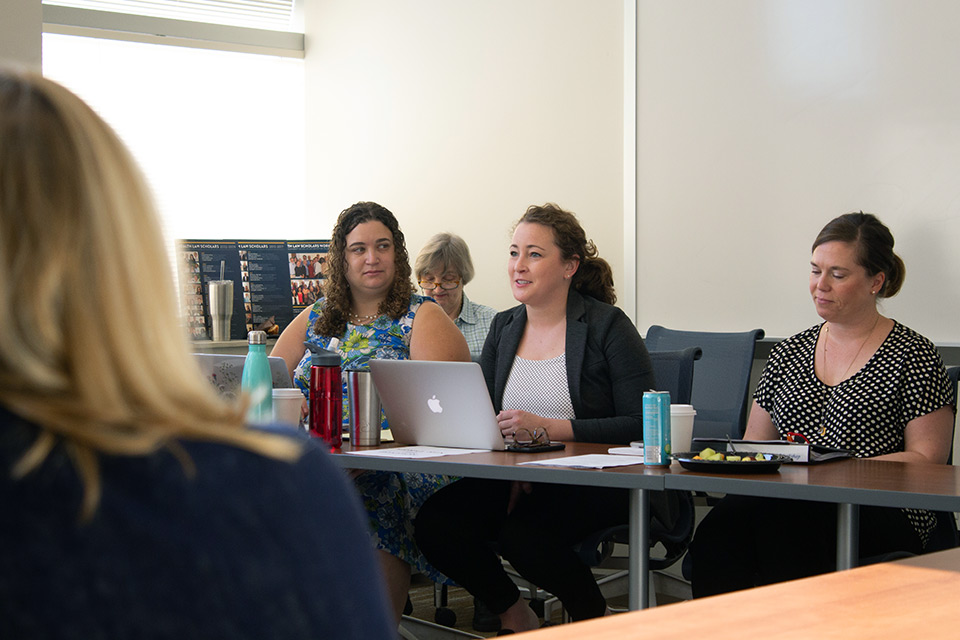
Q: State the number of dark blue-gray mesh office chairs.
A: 3